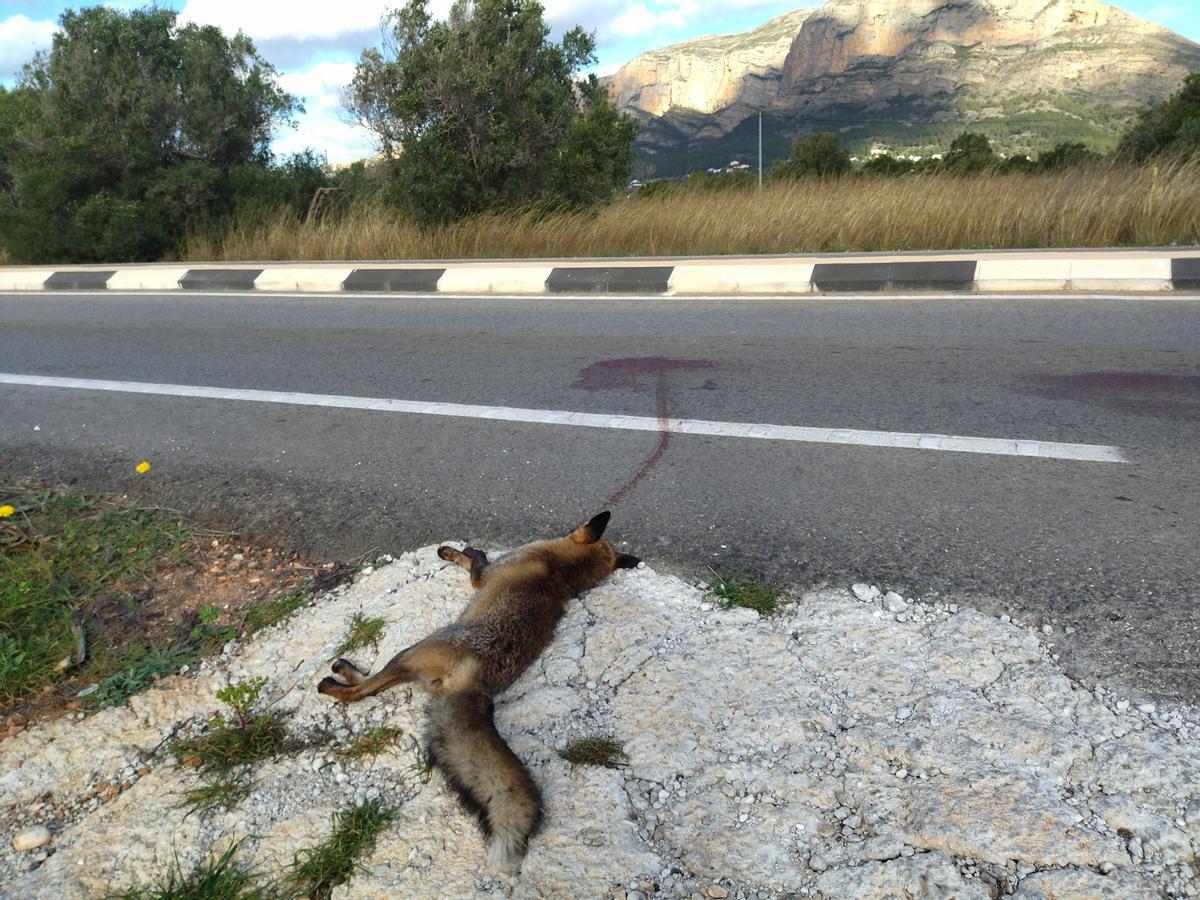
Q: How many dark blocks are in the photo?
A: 6